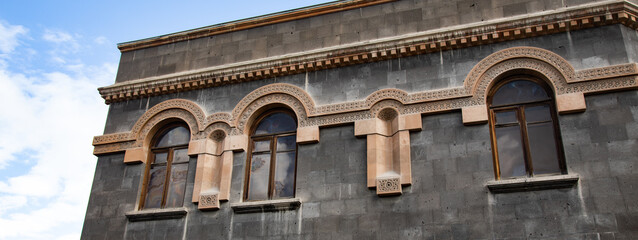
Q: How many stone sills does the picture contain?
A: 3